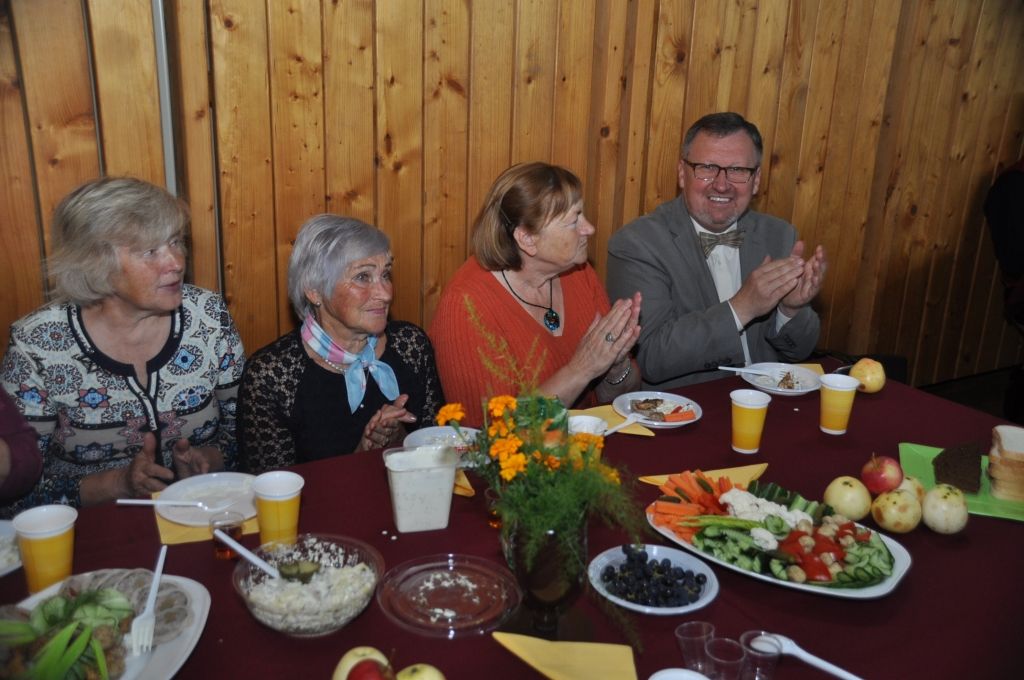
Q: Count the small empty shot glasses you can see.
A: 3